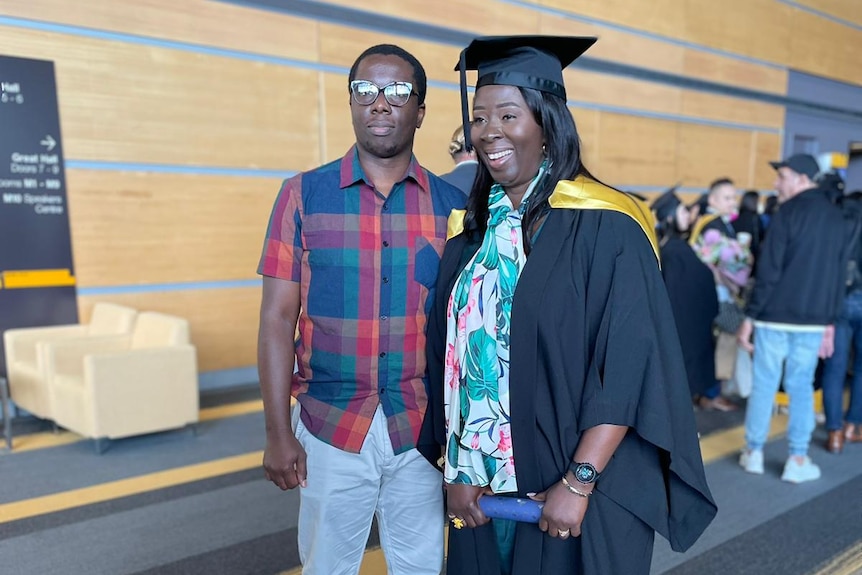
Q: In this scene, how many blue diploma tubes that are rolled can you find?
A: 1